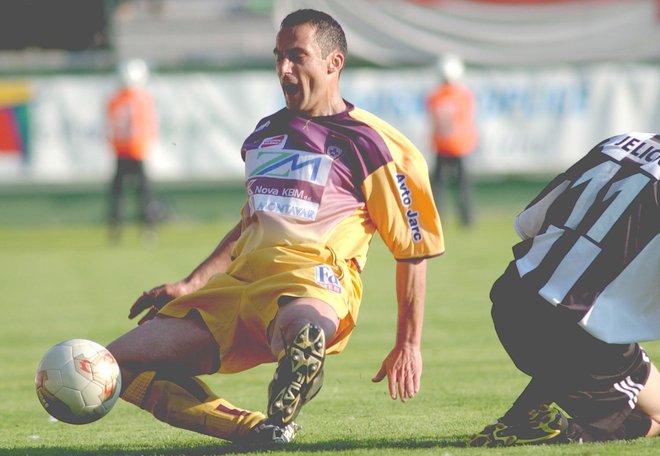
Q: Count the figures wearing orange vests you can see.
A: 2